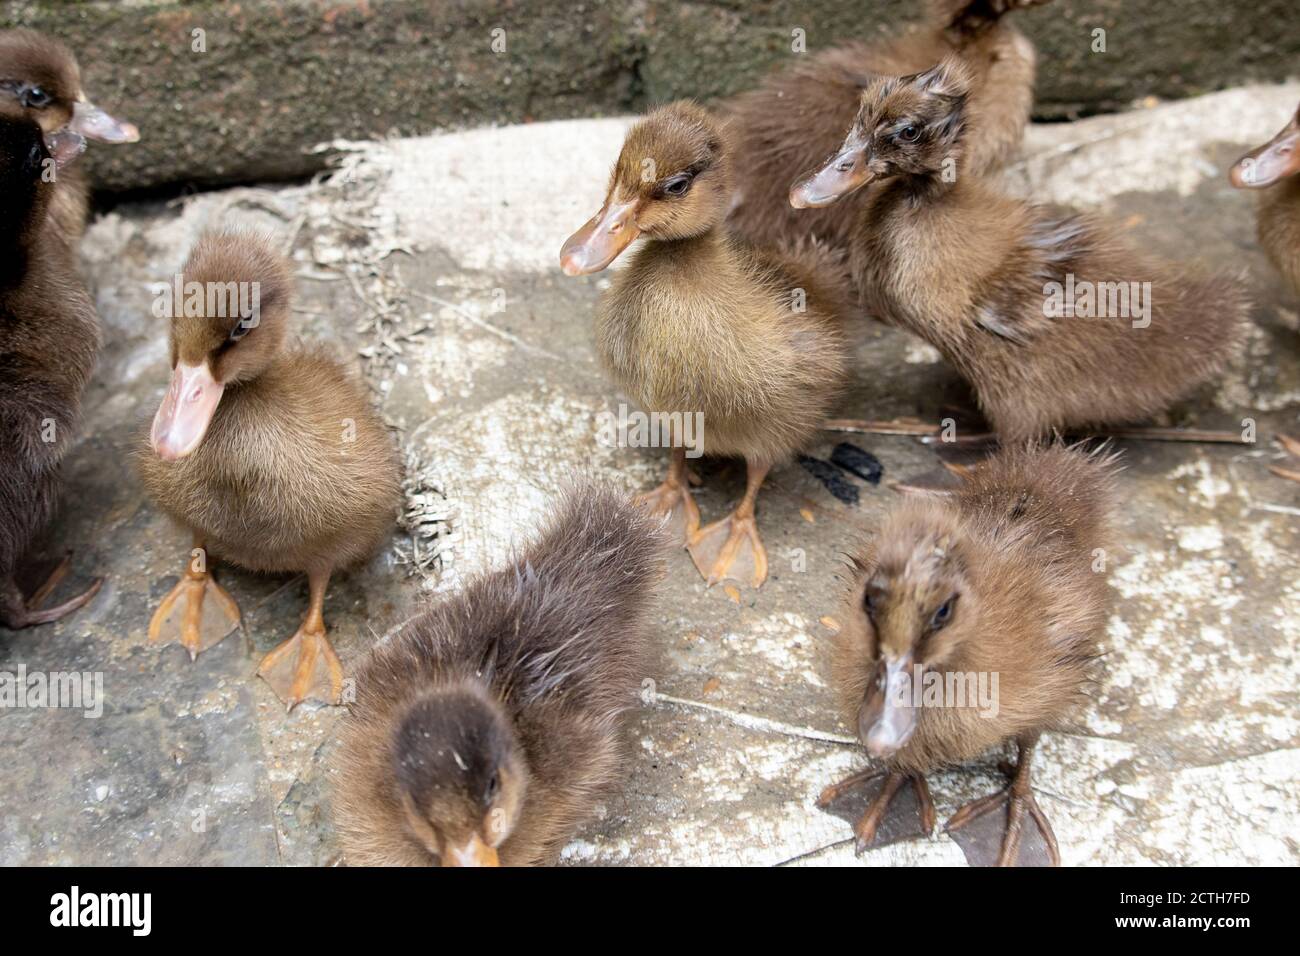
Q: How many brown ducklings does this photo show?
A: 9